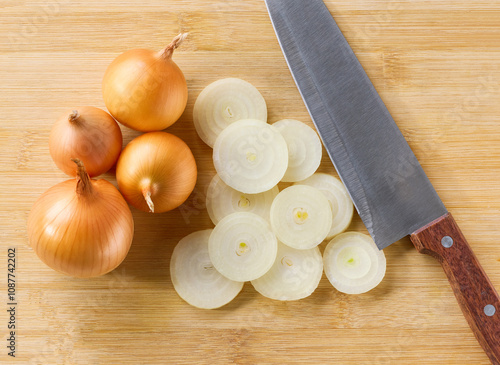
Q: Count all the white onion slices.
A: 10